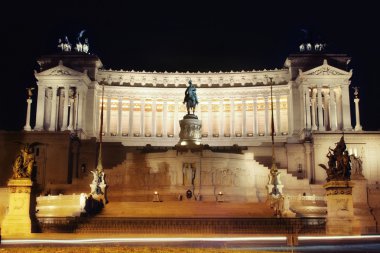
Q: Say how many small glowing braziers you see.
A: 2